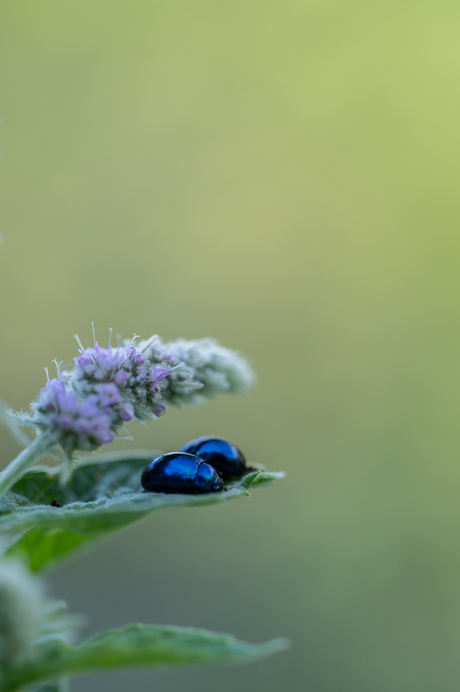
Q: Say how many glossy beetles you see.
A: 2